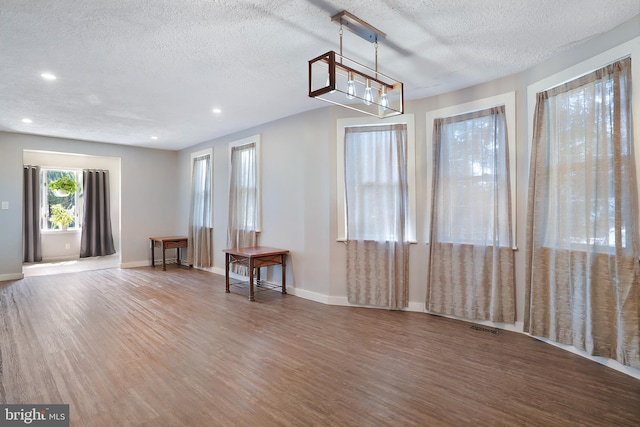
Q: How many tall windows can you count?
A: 5